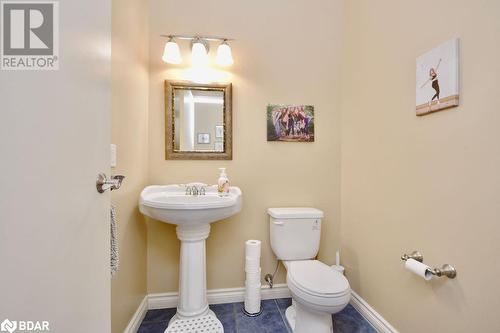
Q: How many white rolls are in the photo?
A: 6